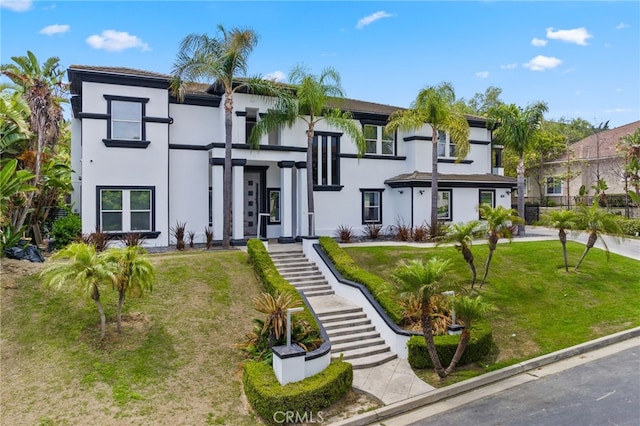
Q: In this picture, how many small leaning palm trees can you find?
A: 8